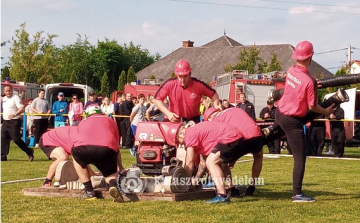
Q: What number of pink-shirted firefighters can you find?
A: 6